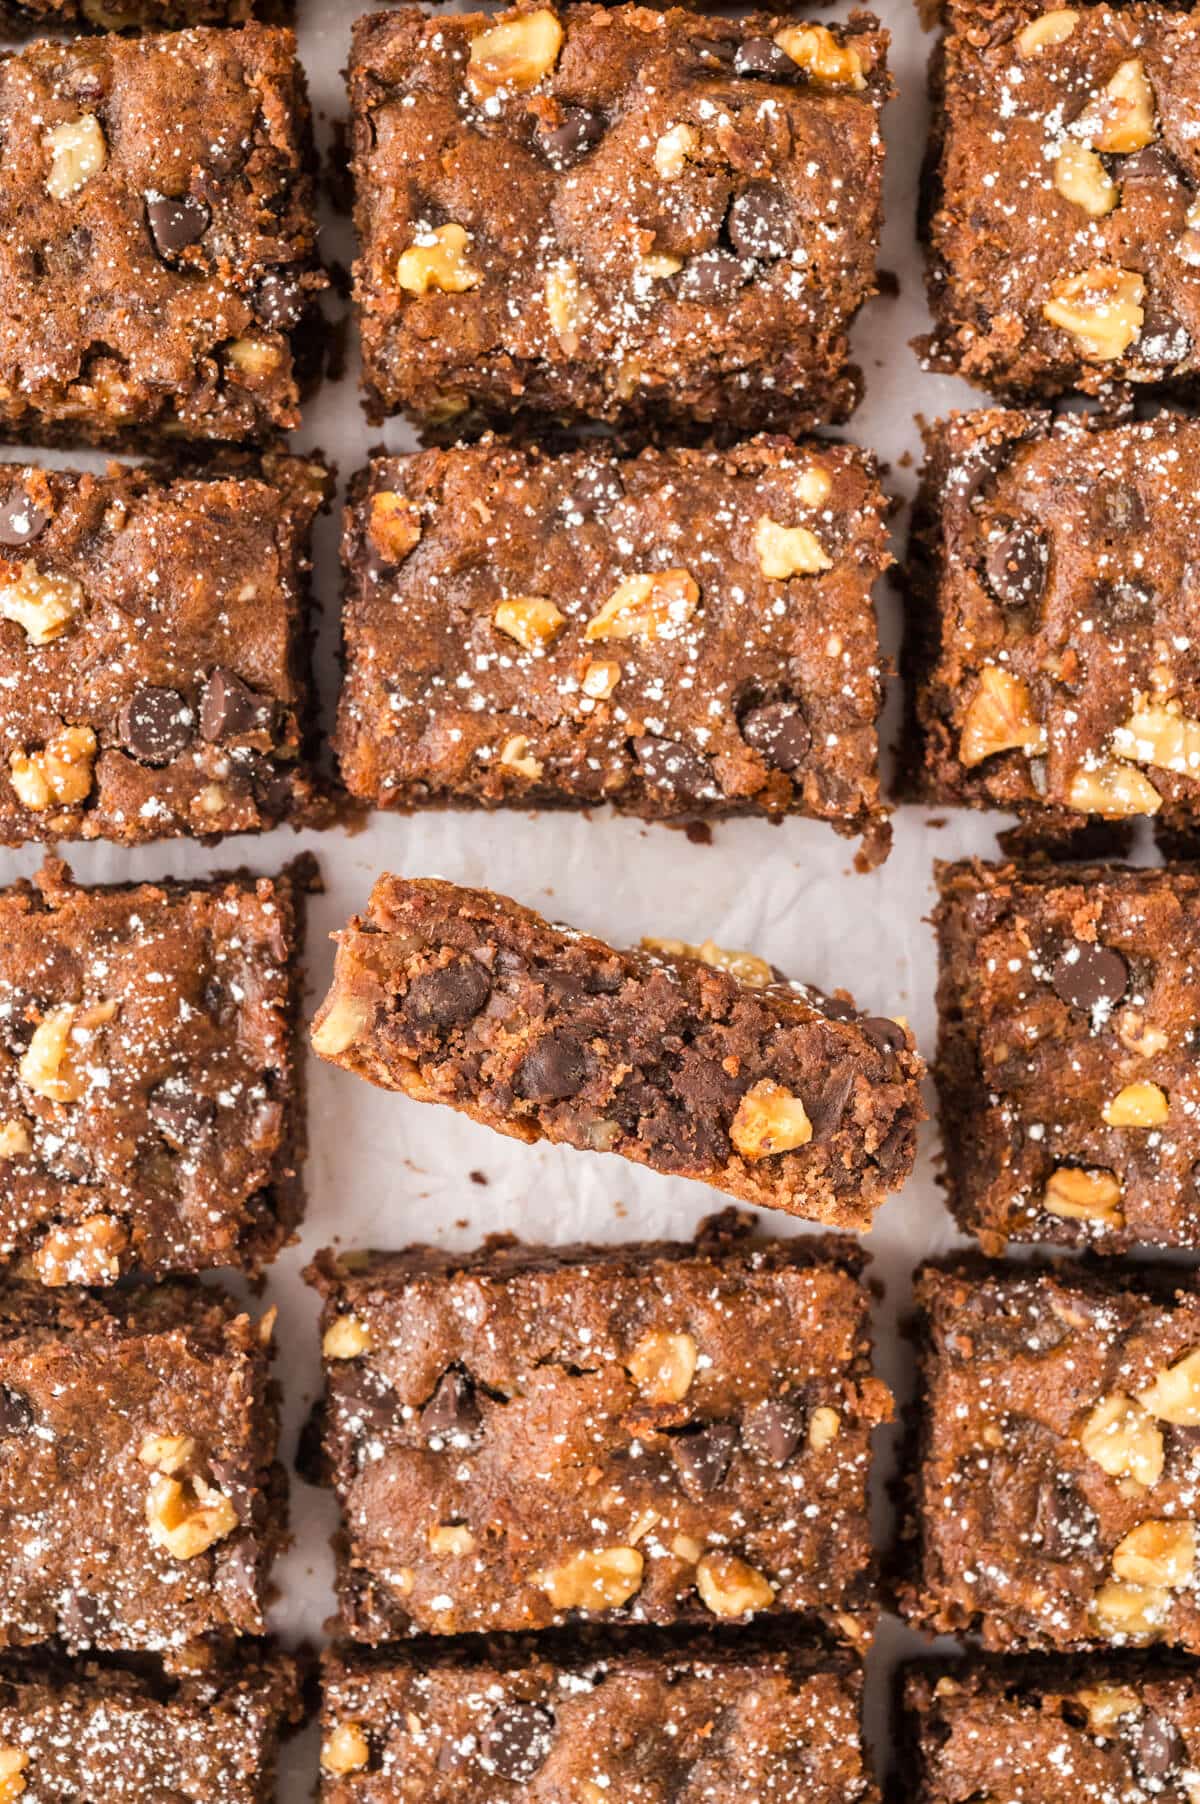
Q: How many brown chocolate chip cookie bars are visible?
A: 15